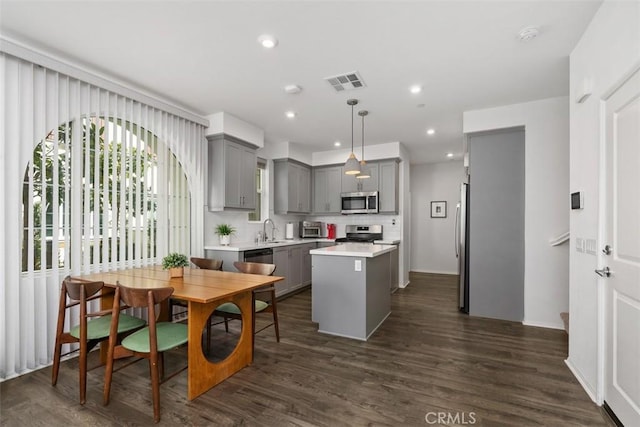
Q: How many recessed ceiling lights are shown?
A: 6